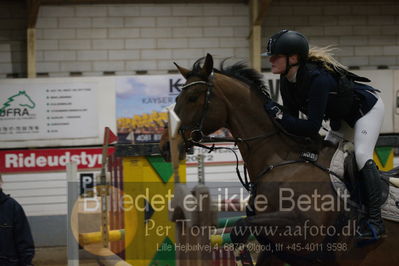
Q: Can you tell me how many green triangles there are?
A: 3